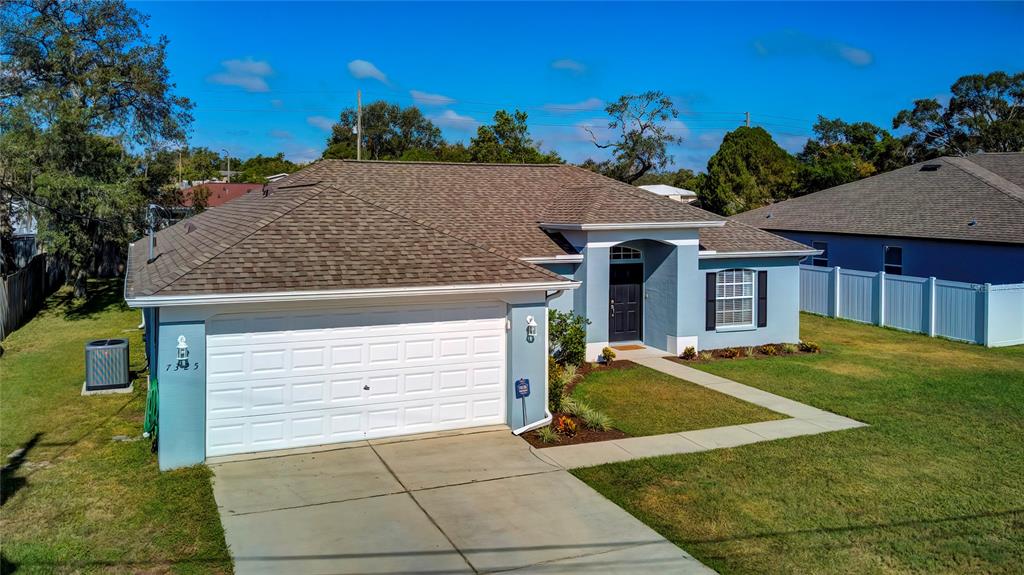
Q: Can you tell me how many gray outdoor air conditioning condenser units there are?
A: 1